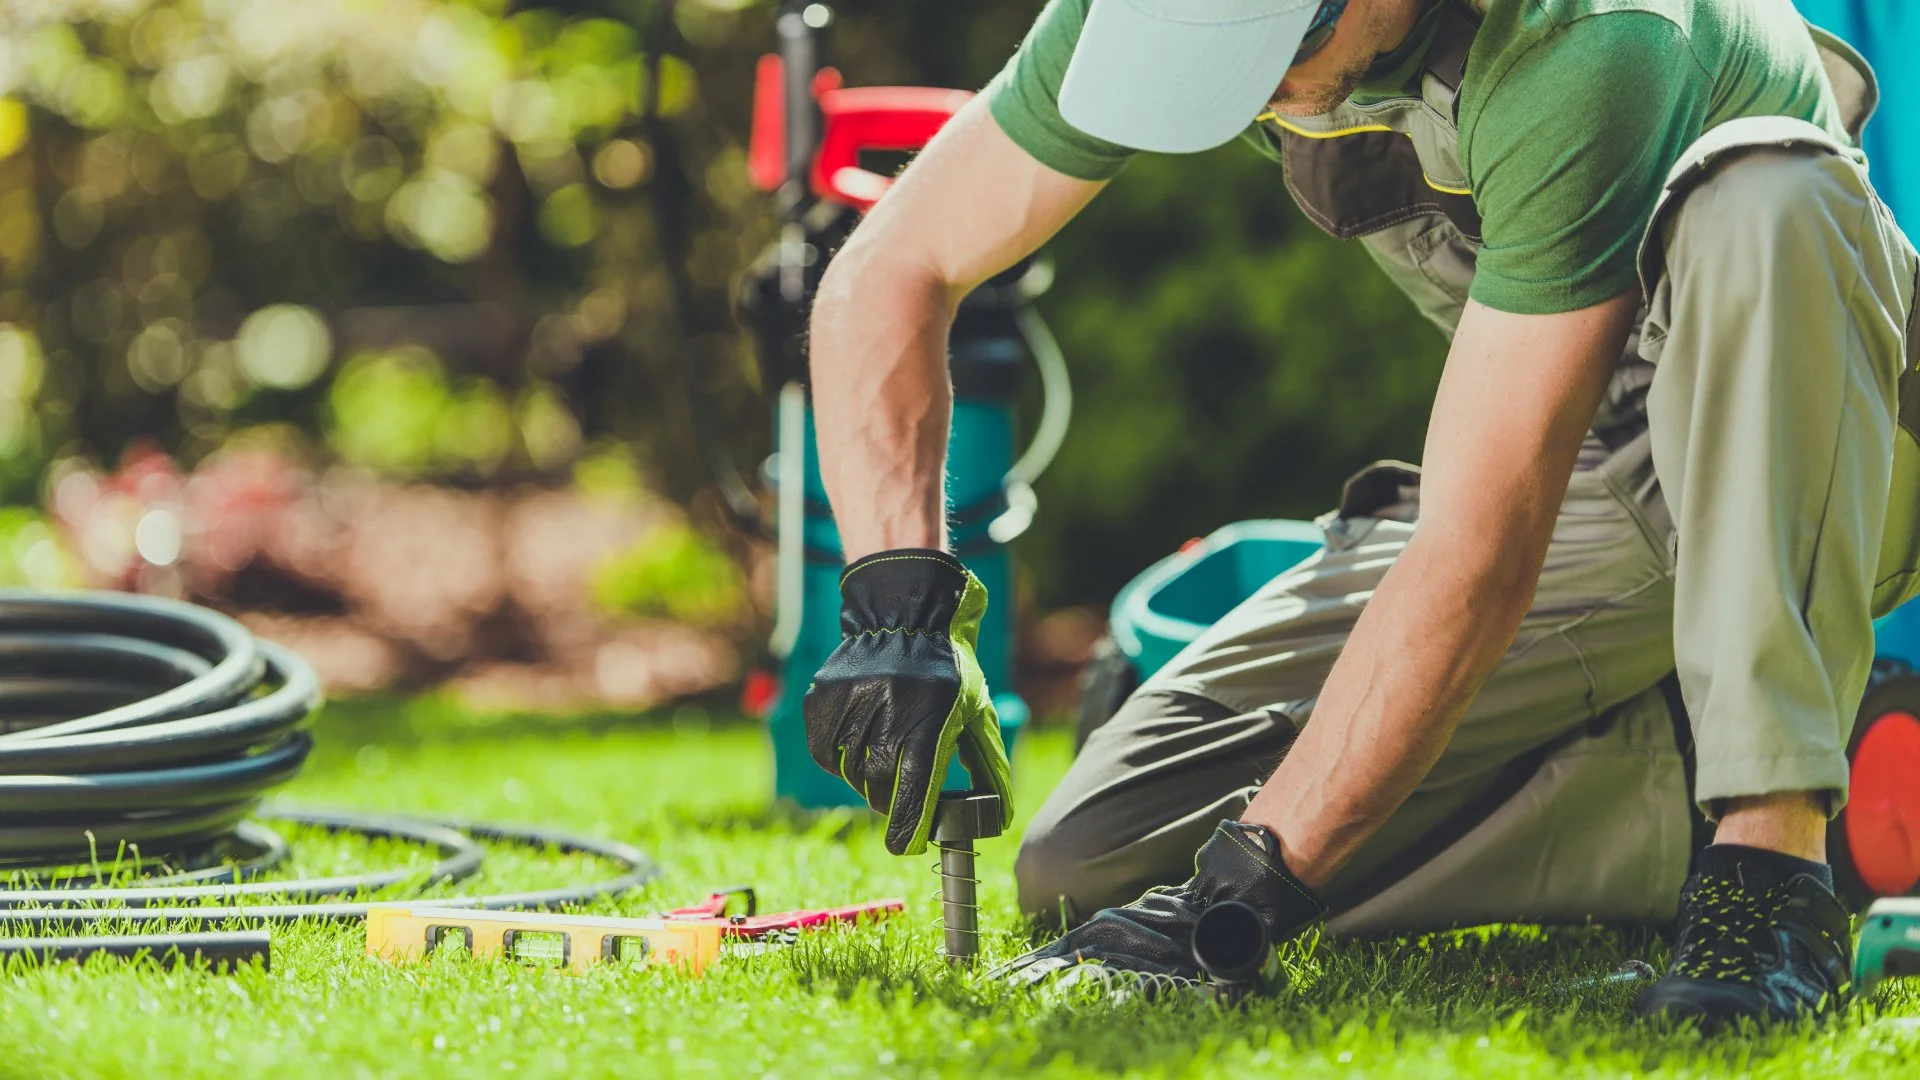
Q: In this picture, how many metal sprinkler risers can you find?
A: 1